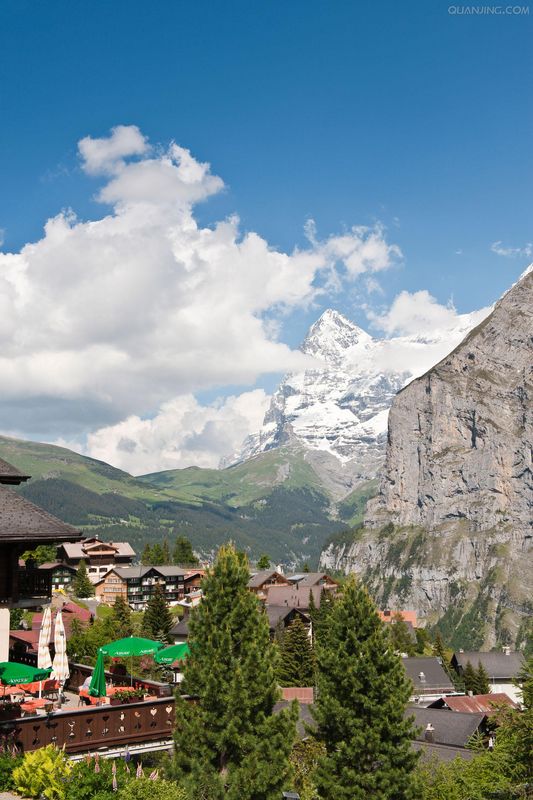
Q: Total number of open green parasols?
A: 3